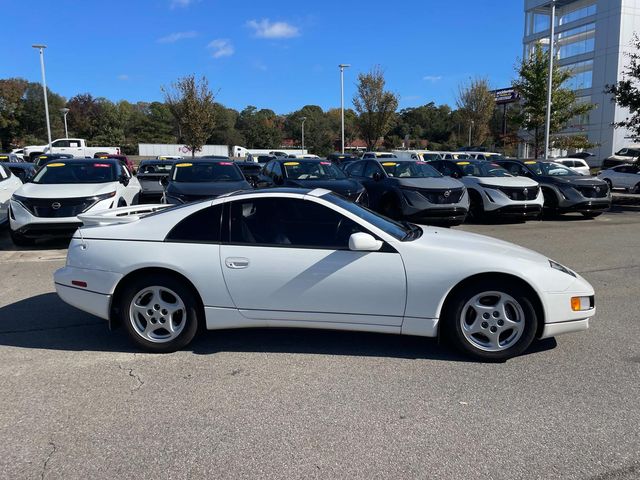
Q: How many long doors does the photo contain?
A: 1